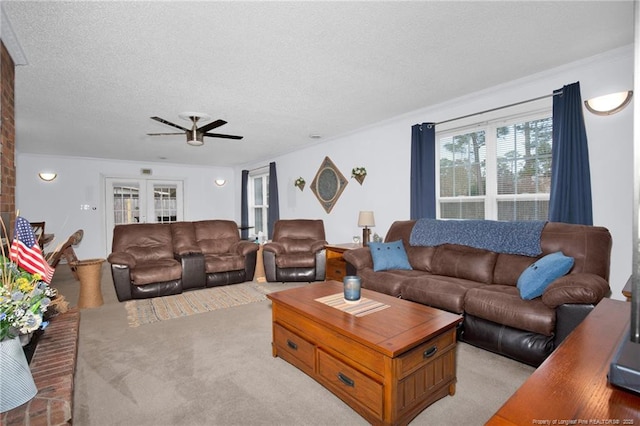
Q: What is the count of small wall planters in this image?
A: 2